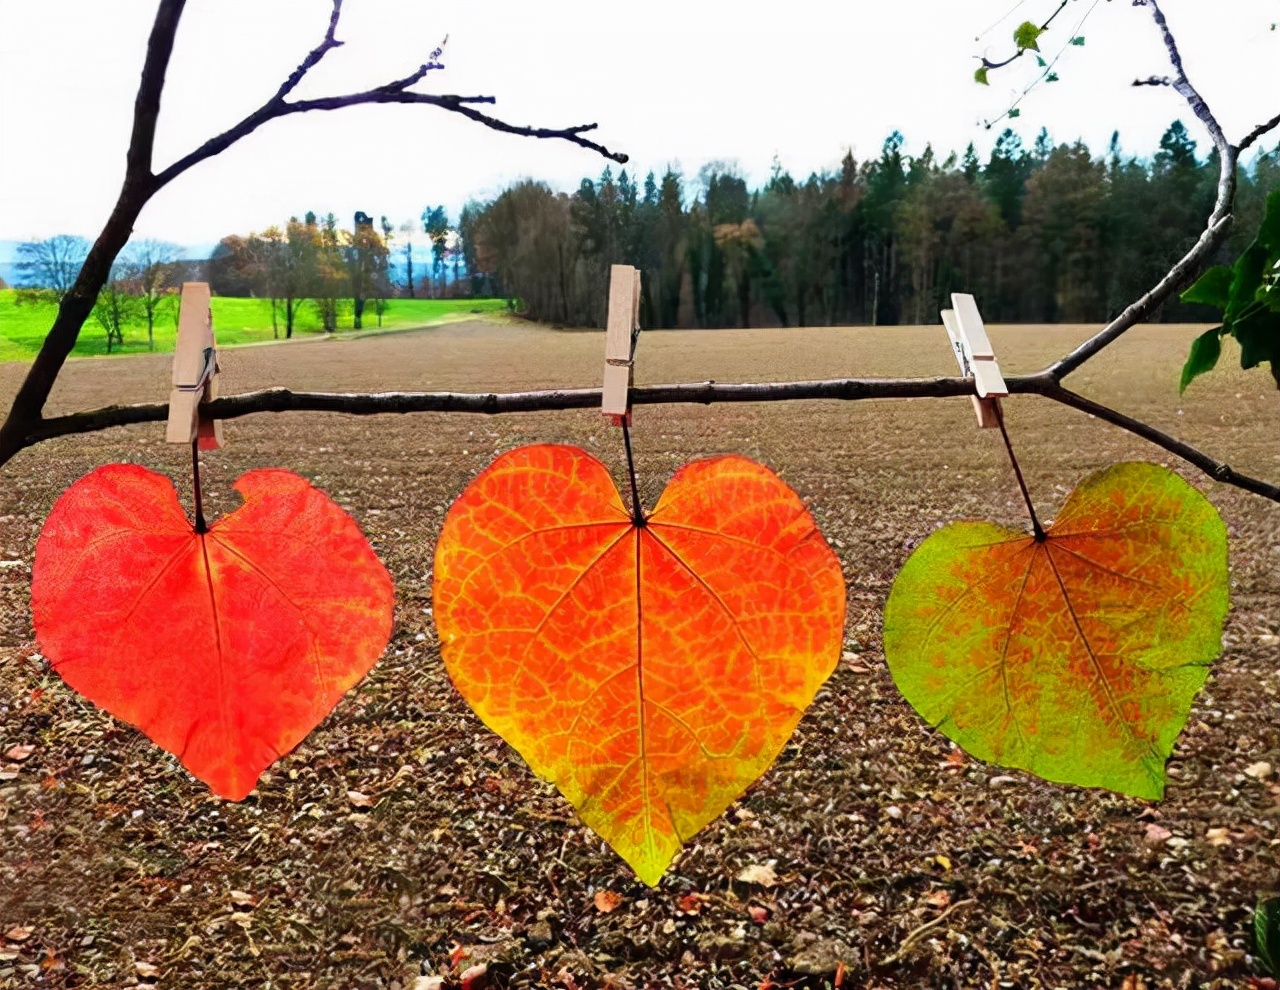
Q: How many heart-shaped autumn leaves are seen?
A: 3